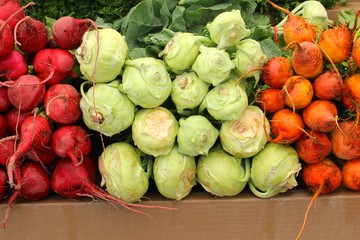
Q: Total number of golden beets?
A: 15